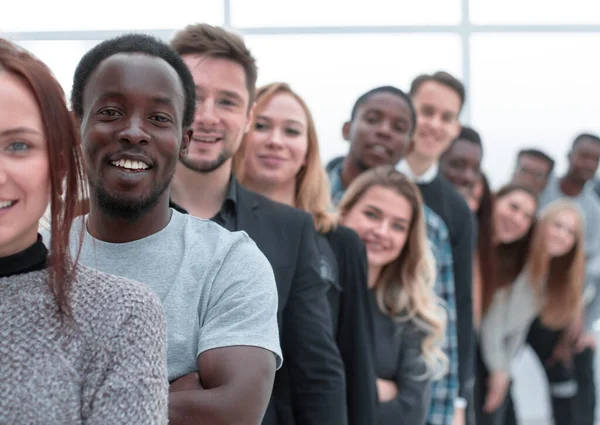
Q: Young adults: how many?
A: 13